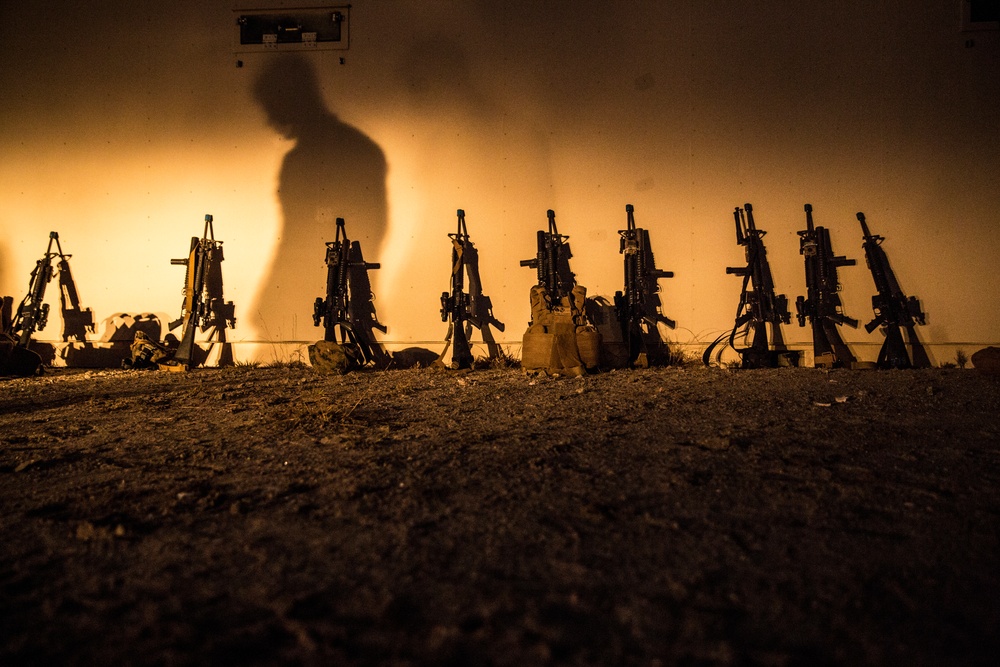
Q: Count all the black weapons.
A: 9